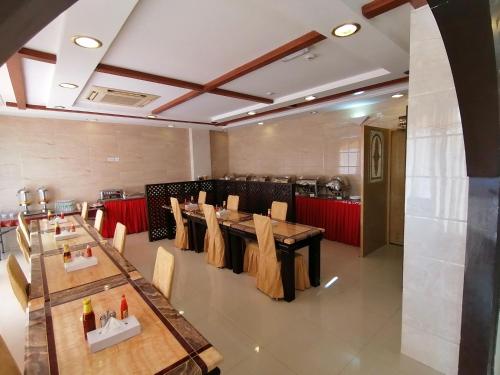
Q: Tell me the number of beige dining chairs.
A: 14